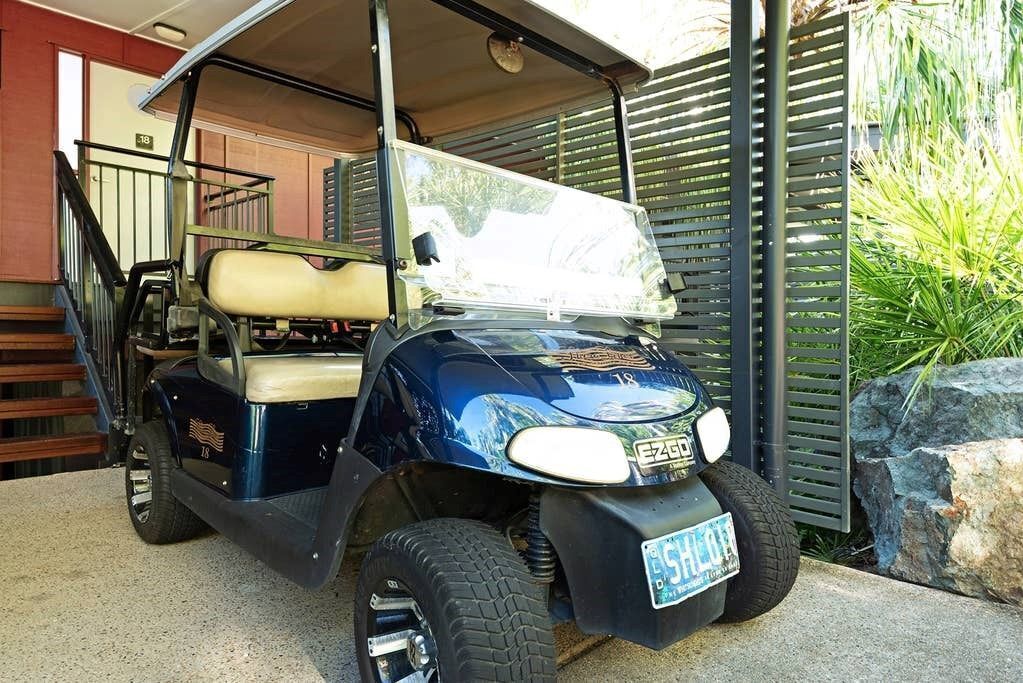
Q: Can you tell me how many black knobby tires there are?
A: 3